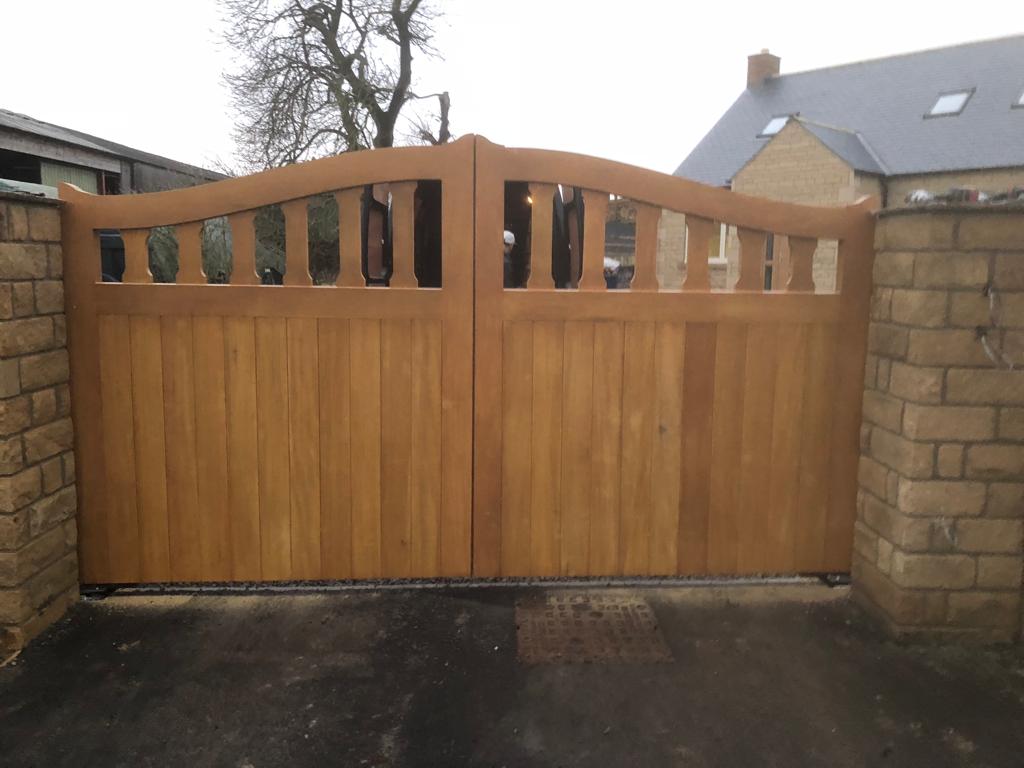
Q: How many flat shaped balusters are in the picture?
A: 12